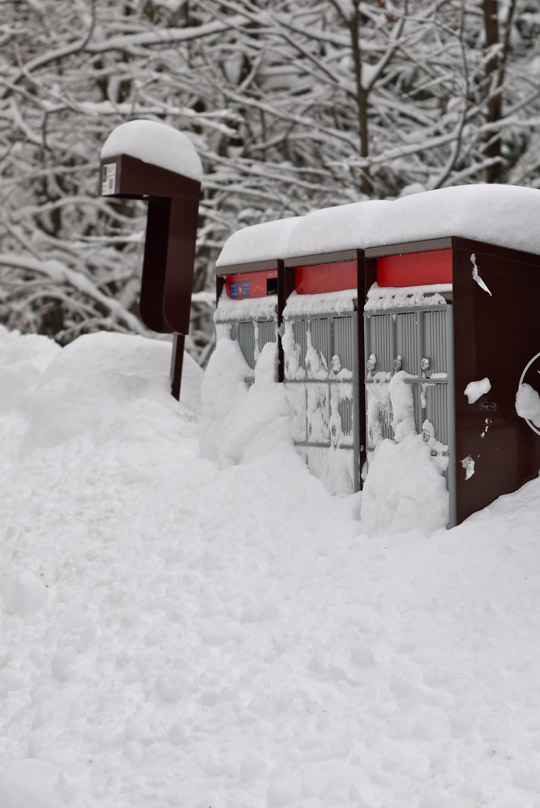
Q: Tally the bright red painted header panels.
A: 3